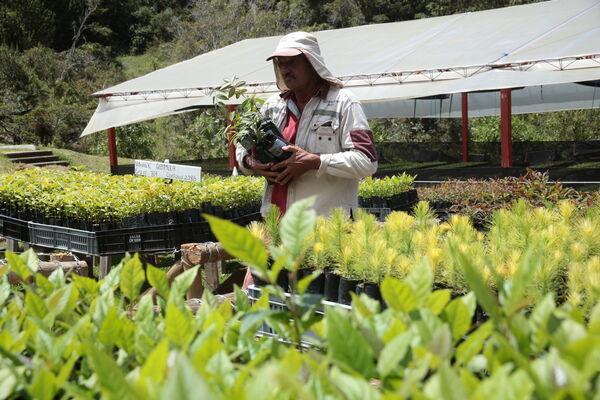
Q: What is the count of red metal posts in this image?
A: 4